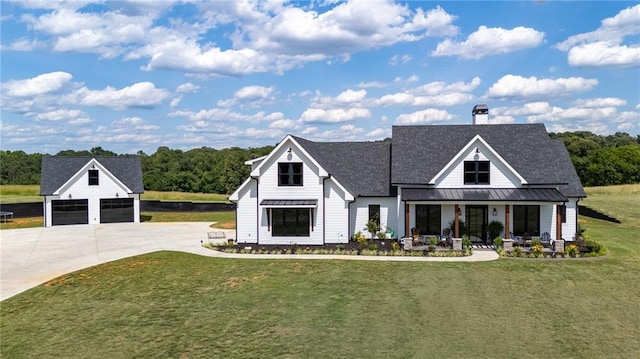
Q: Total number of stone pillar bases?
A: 4